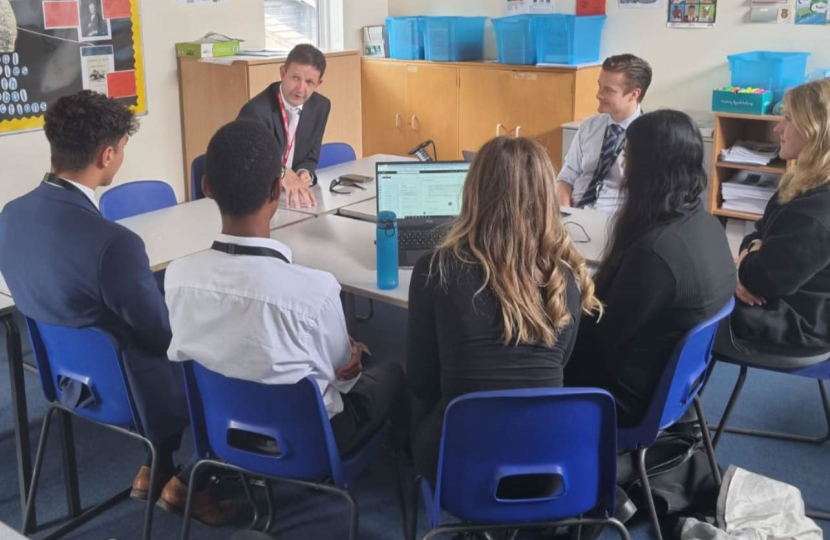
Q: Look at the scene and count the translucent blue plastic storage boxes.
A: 5